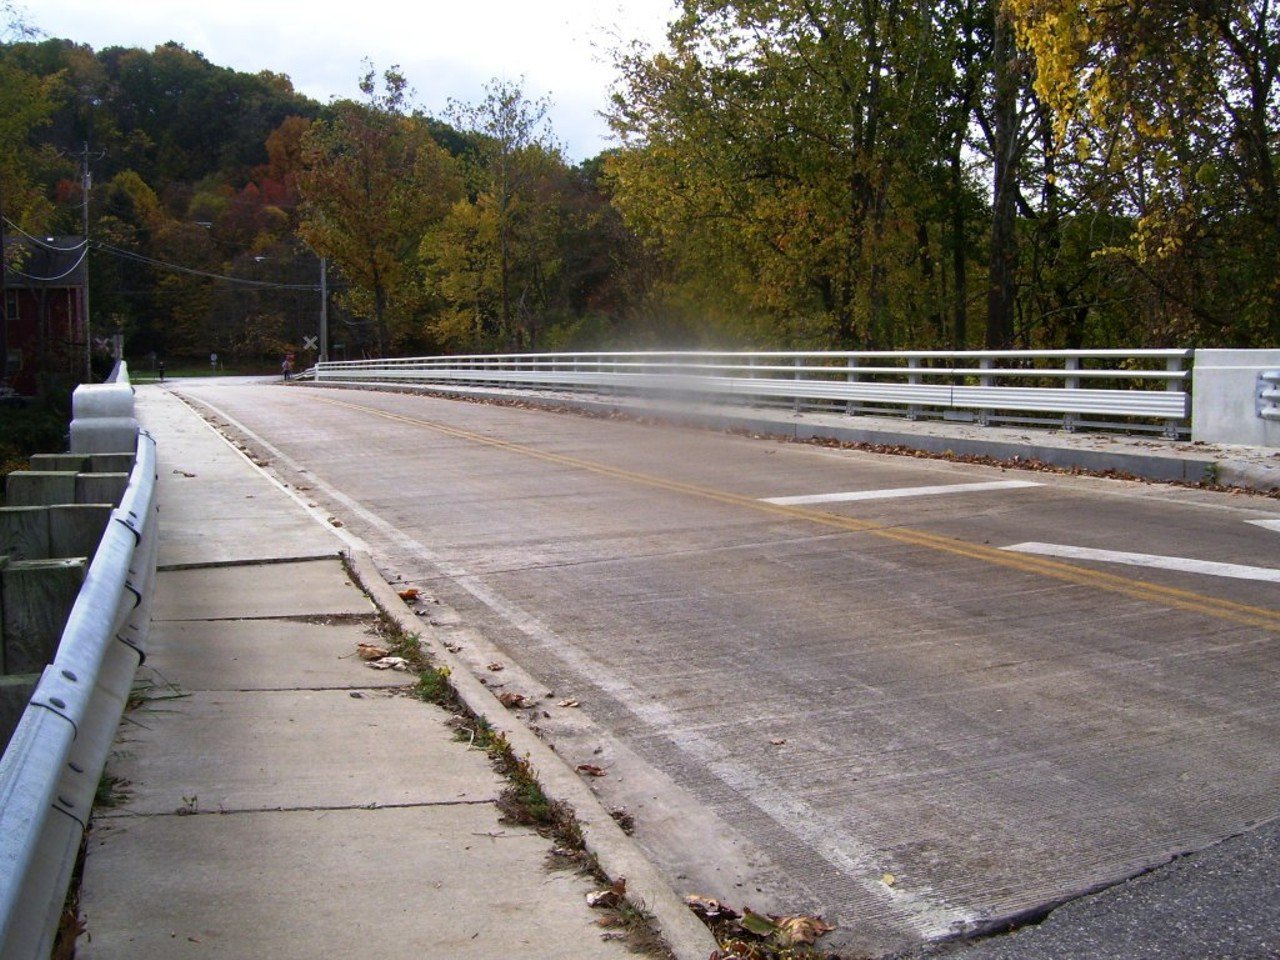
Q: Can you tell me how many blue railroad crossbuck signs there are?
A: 0